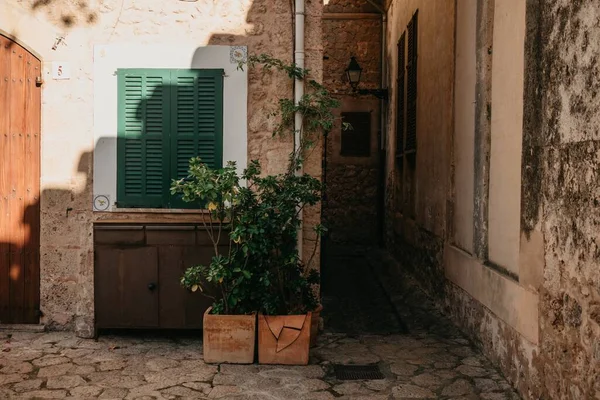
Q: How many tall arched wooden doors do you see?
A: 1